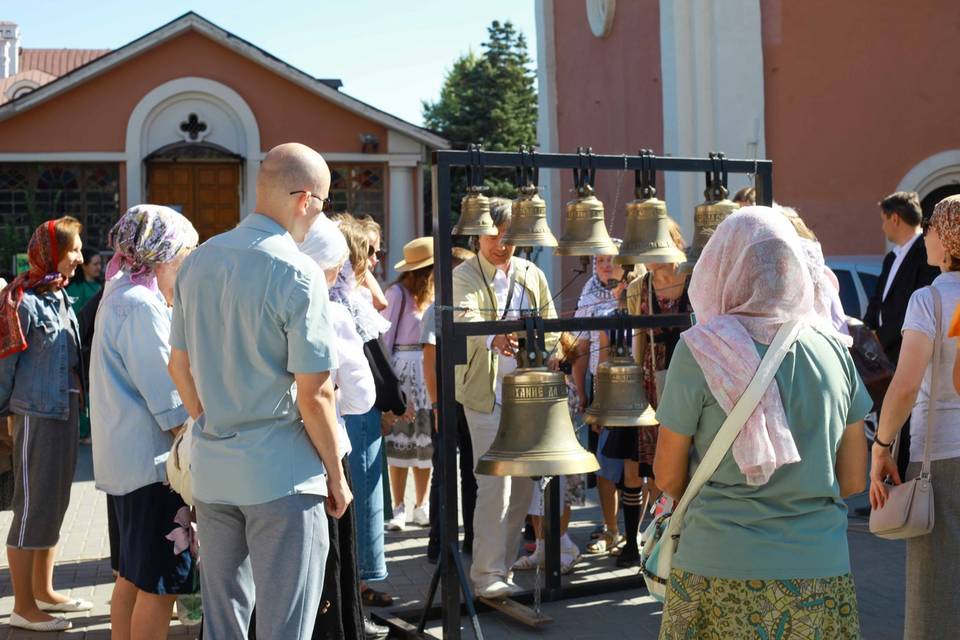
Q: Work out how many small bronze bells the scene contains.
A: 5